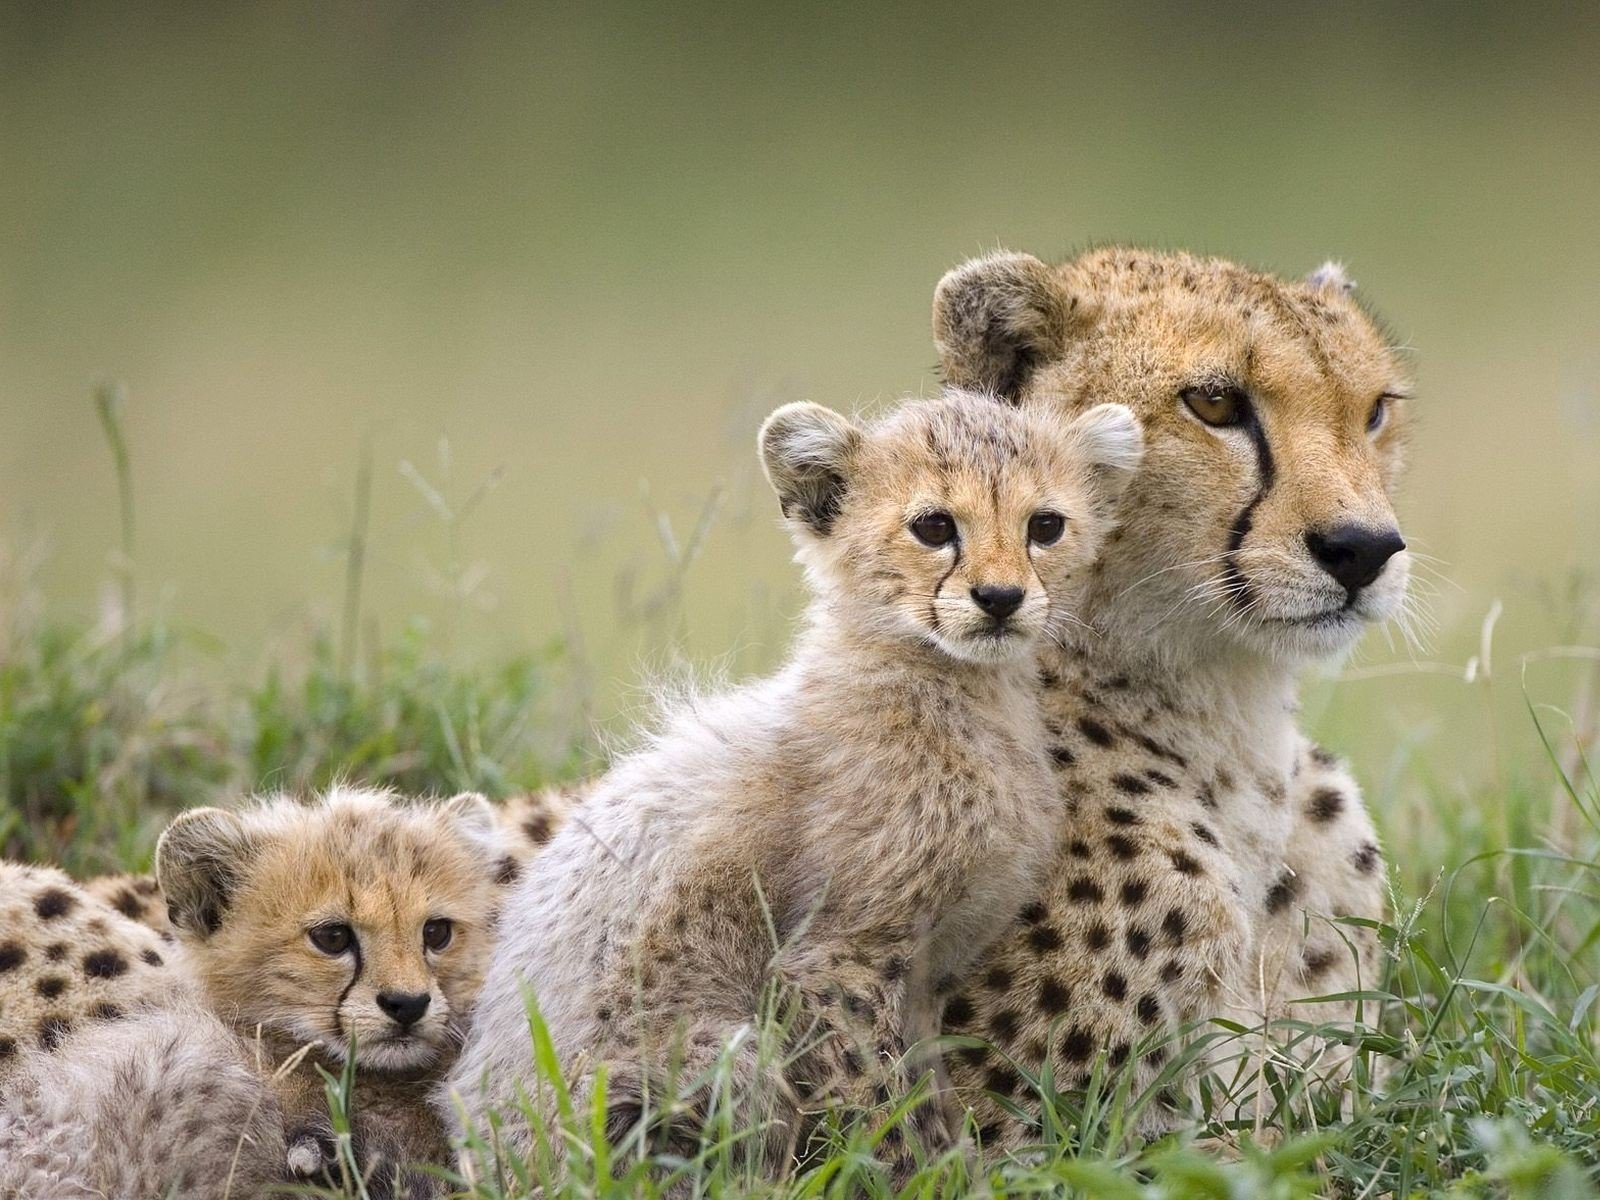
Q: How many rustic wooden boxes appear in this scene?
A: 0